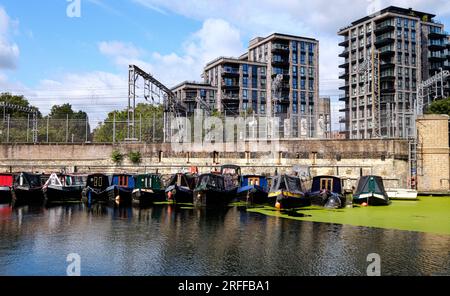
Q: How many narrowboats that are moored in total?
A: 12